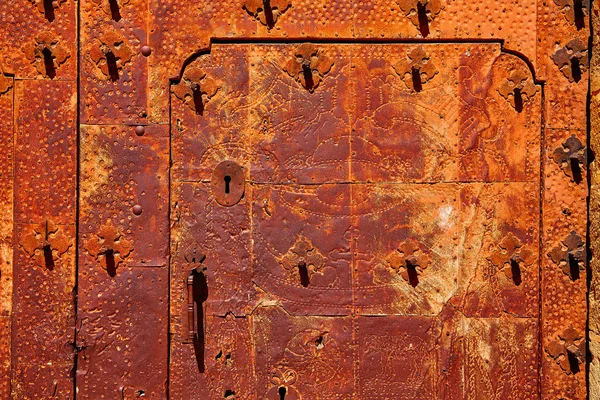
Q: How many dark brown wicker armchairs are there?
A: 0